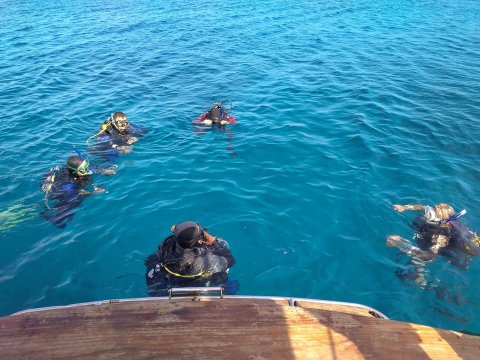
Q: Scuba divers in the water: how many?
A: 5